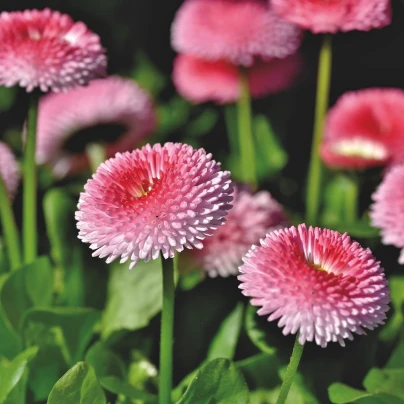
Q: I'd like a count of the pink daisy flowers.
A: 11